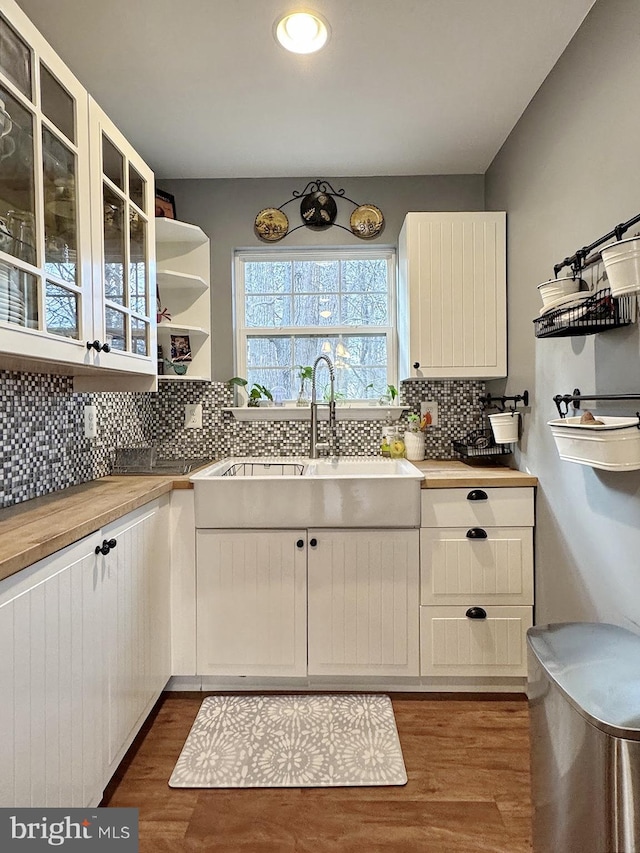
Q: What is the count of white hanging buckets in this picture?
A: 4